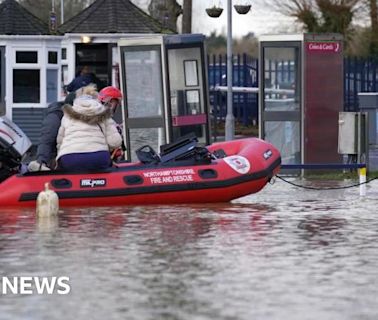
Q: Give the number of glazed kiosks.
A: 2